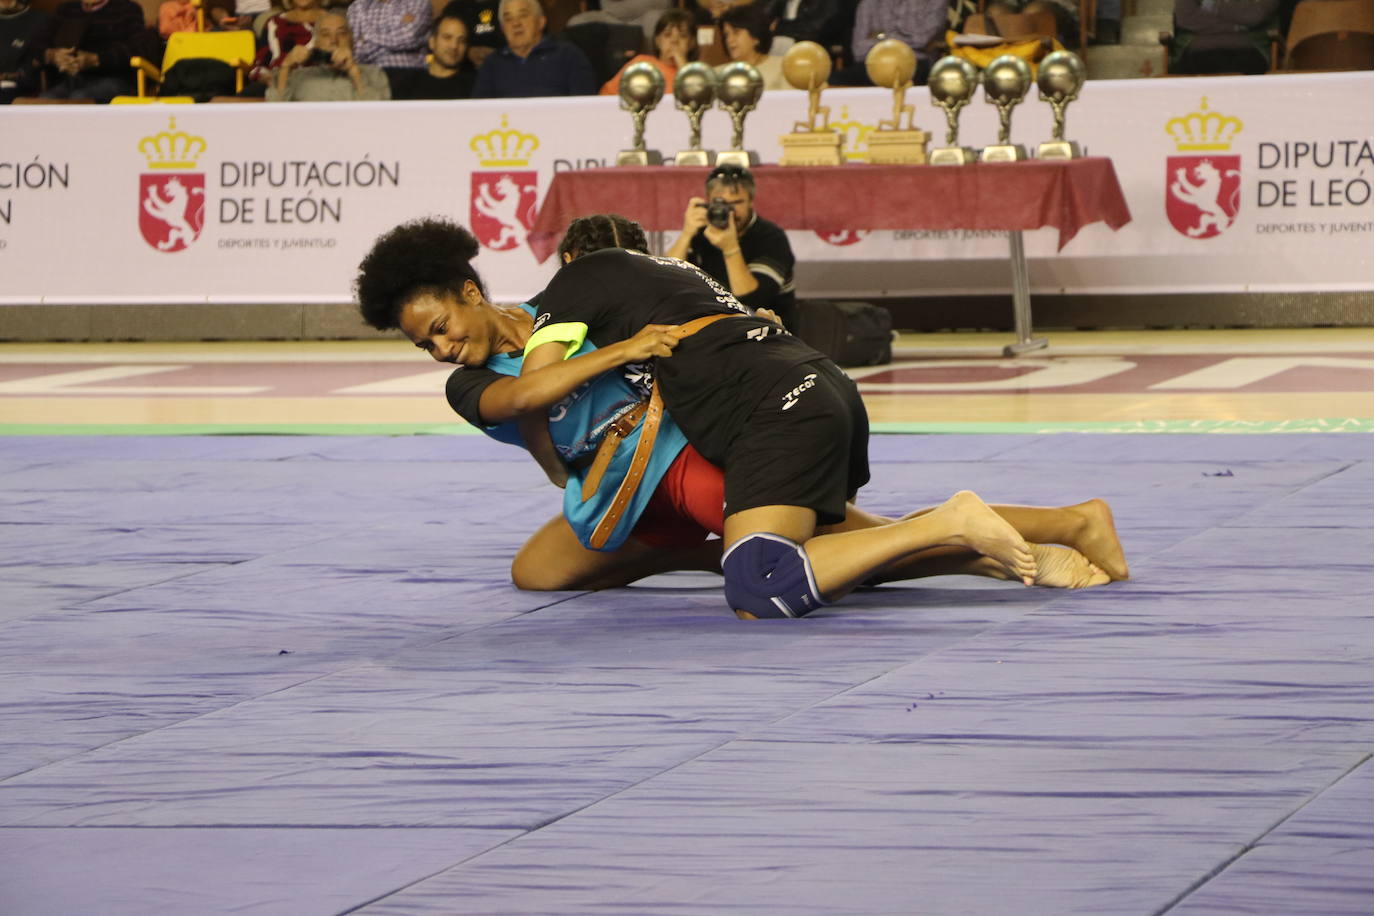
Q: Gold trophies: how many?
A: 2